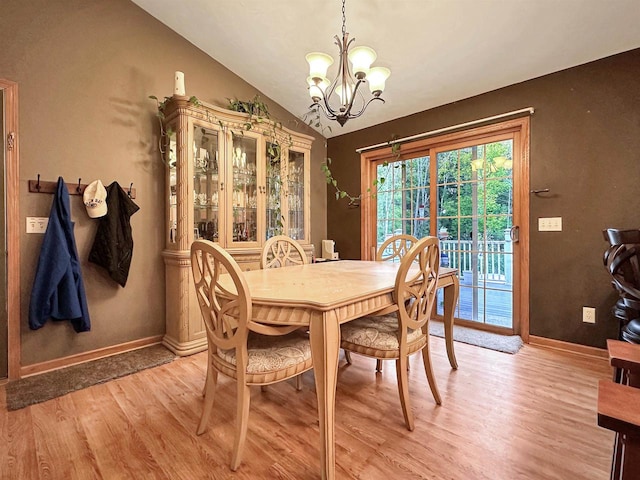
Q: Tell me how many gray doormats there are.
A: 1